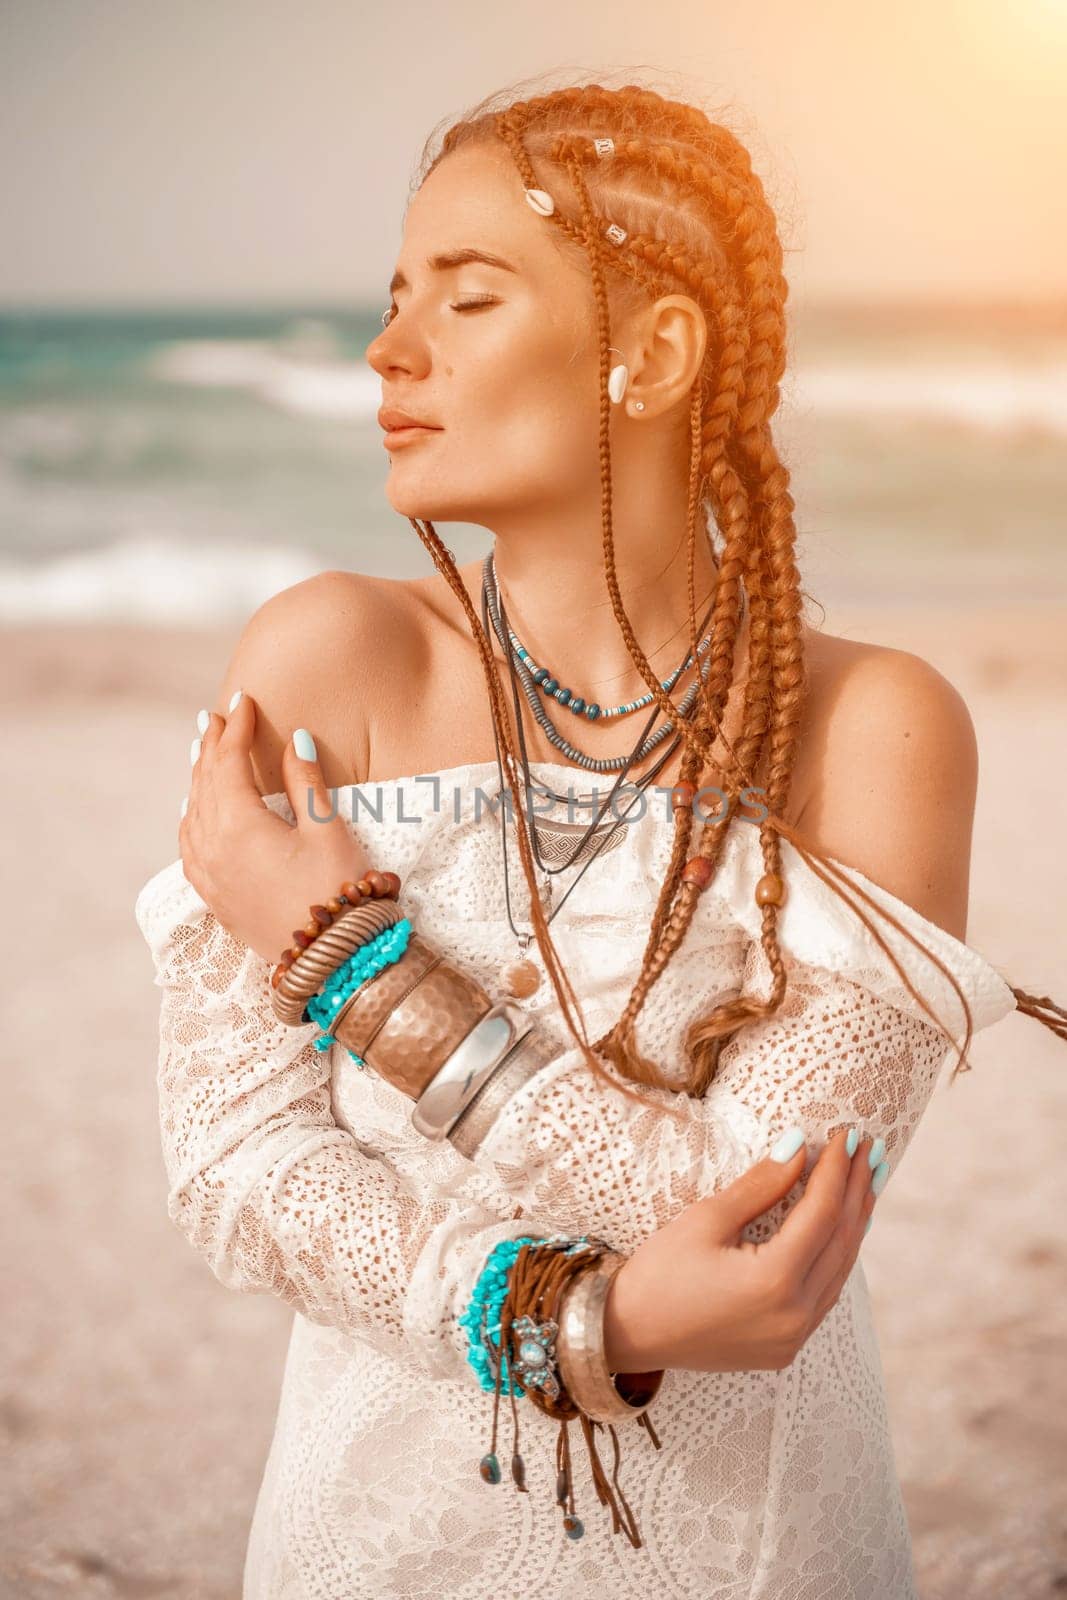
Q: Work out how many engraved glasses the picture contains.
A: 0